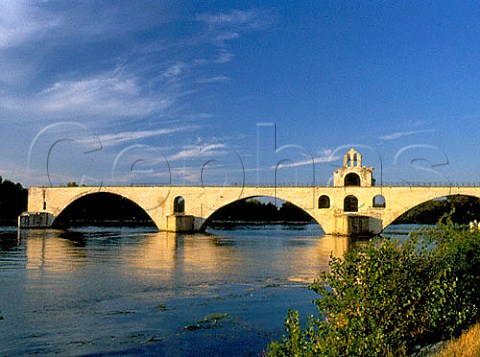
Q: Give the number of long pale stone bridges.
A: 1